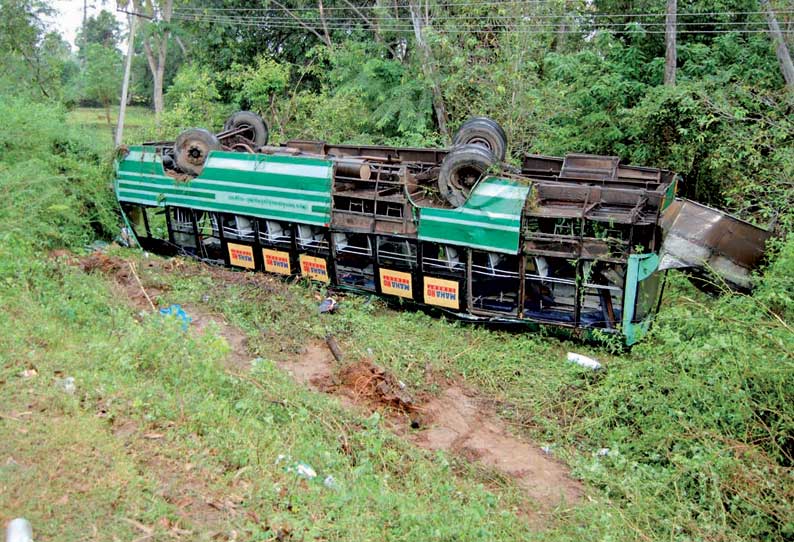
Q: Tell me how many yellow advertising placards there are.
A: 5